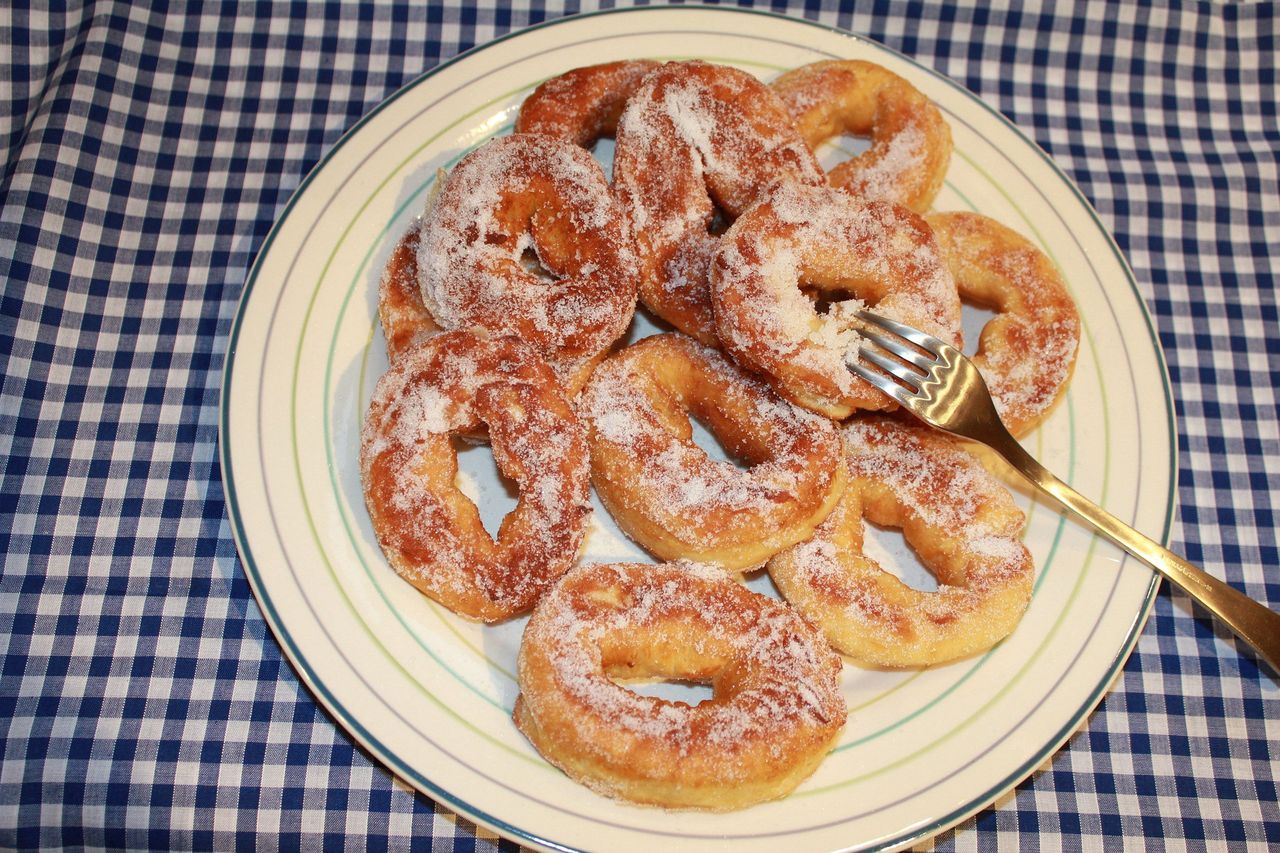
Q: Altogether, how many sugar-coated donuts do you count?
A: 11